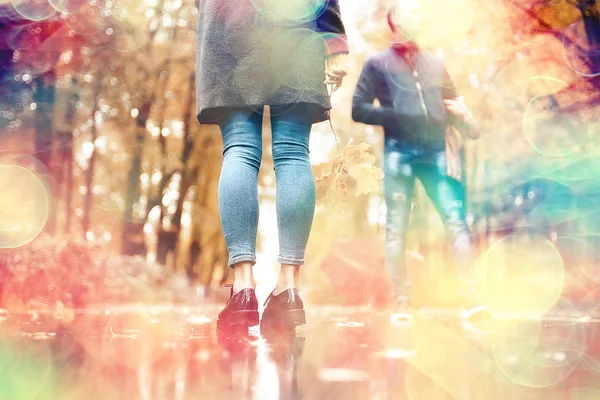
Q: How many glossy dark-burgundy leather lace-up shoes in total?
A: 2